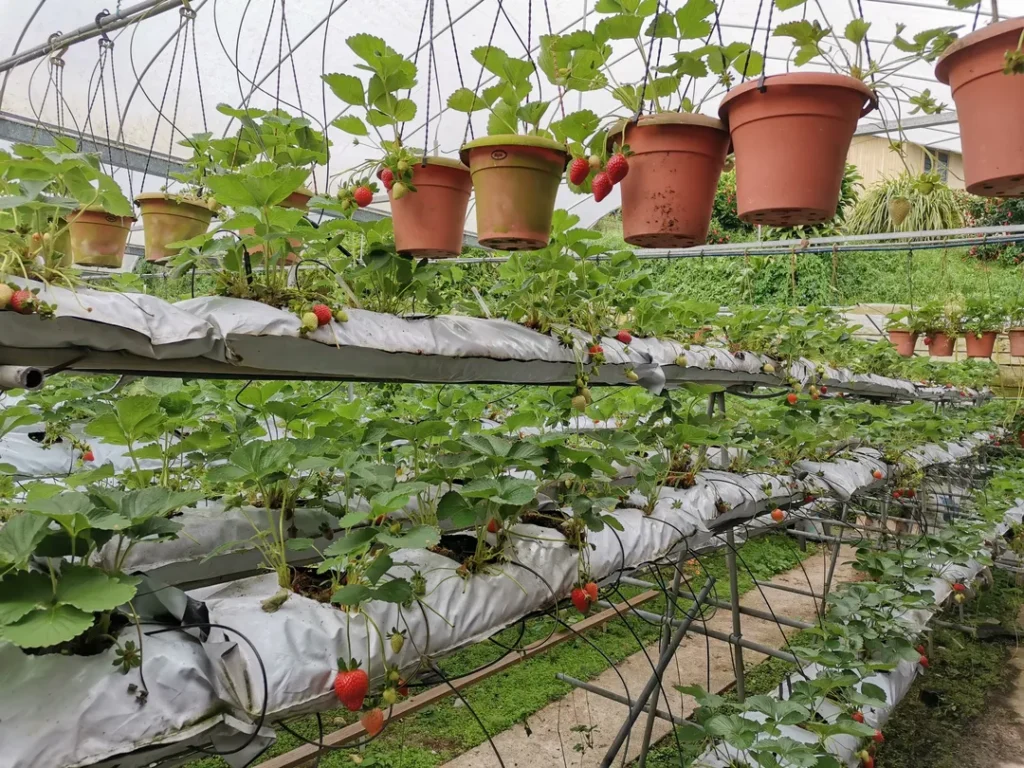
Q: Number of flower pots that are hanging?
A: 13